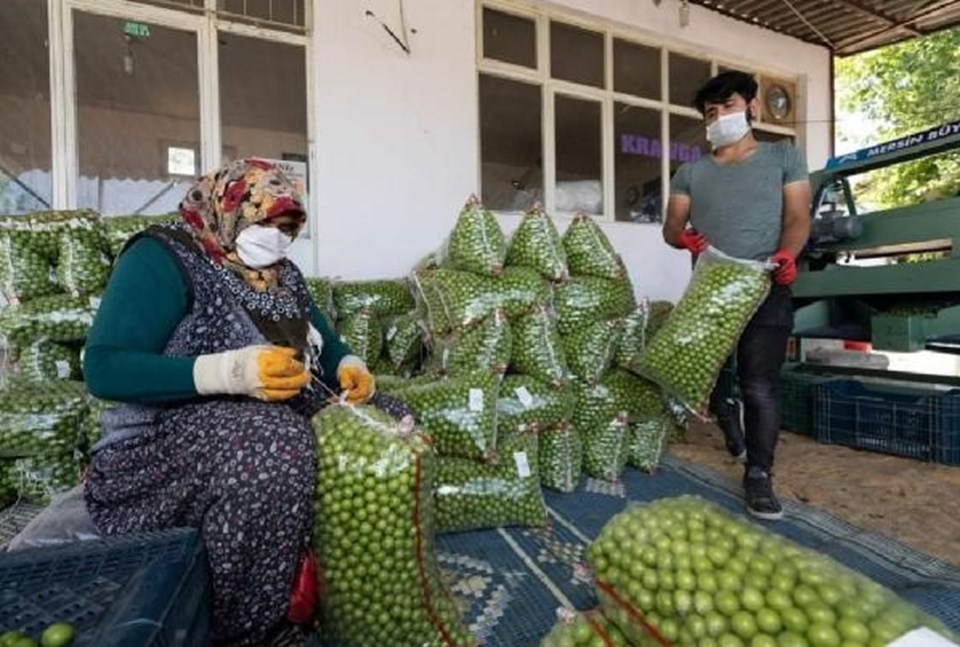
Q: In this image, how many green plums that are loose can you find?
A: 3